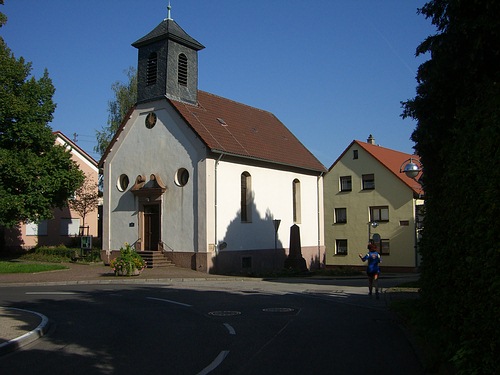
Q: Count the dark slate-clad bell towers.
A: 1